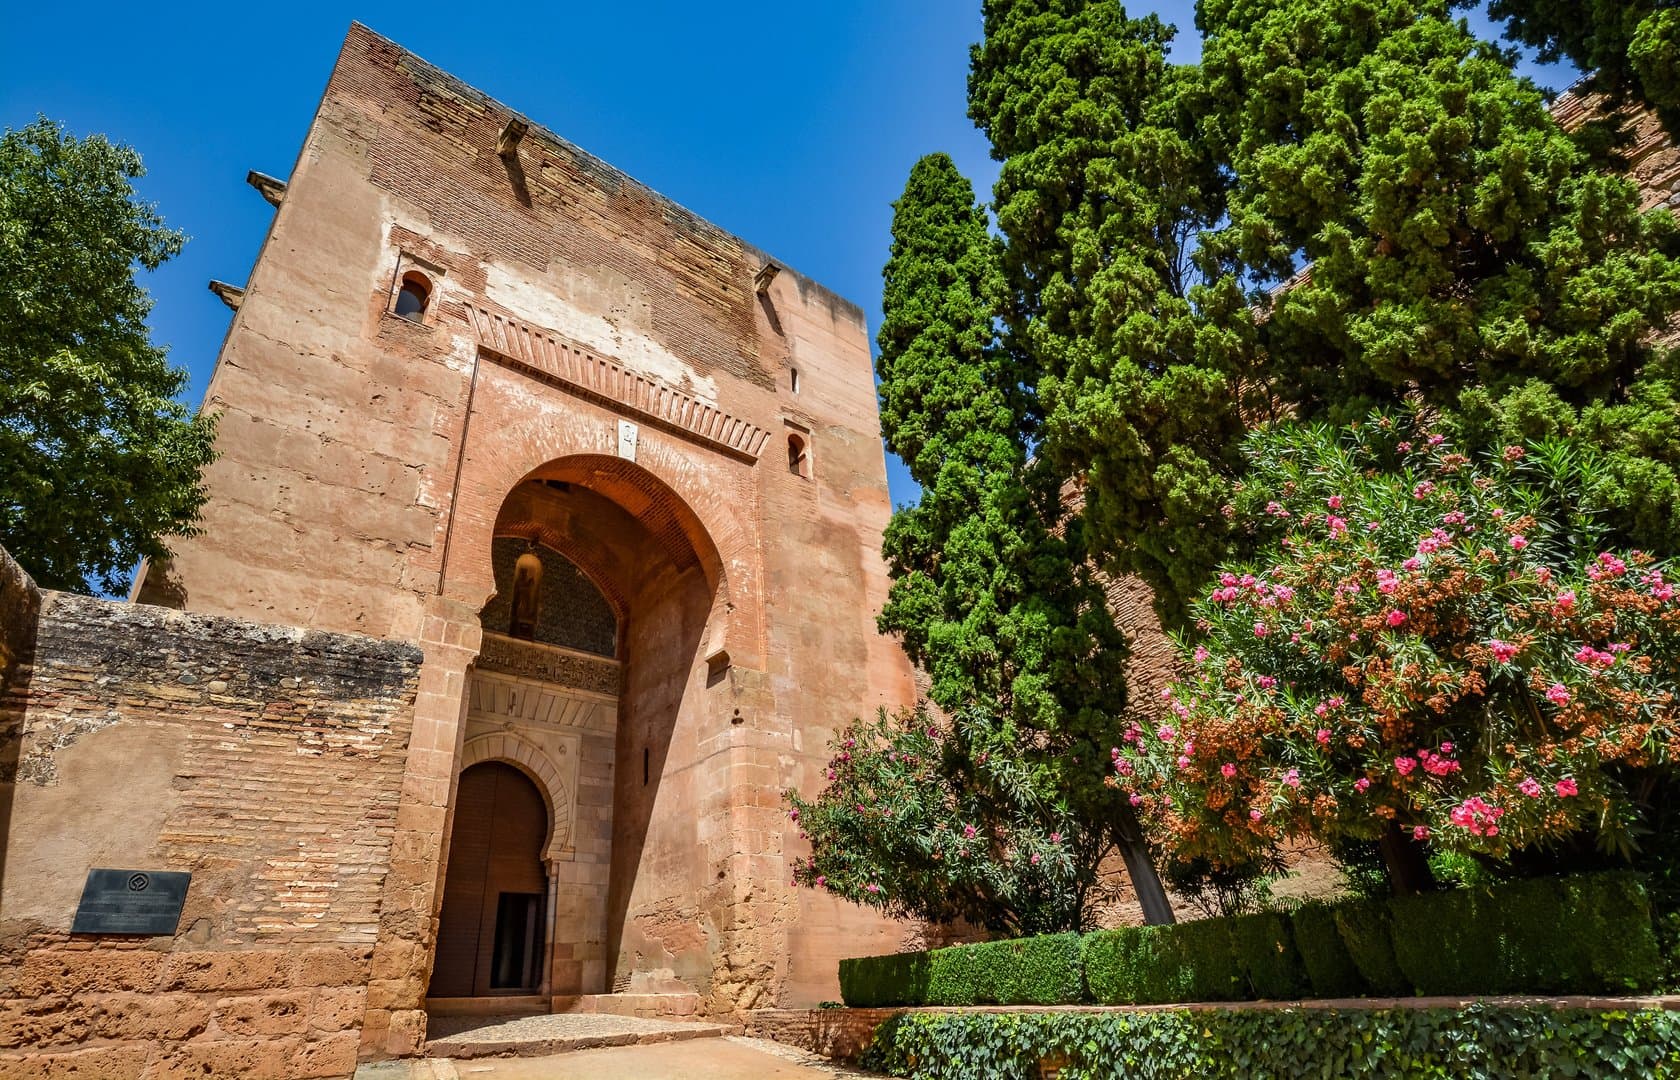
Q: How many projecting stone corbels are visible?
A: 4